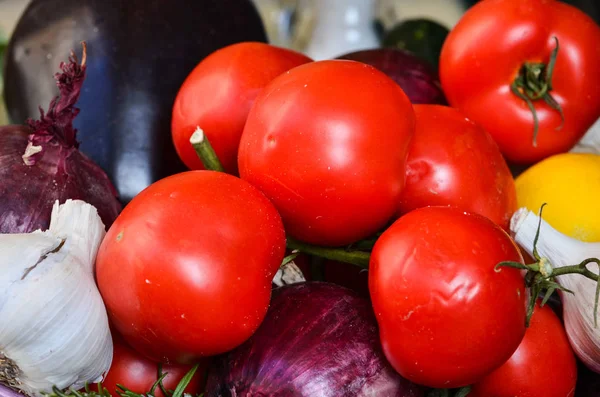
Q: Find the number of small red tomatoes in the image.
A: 8